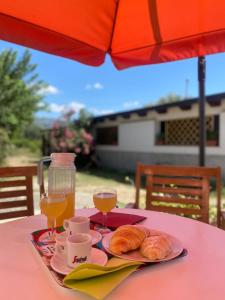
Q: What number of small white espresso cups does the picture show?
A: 2